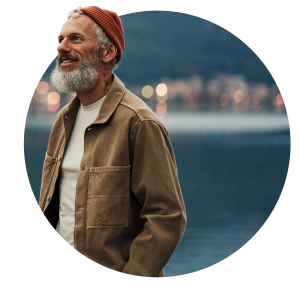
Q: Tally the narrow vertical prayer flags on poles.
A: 0